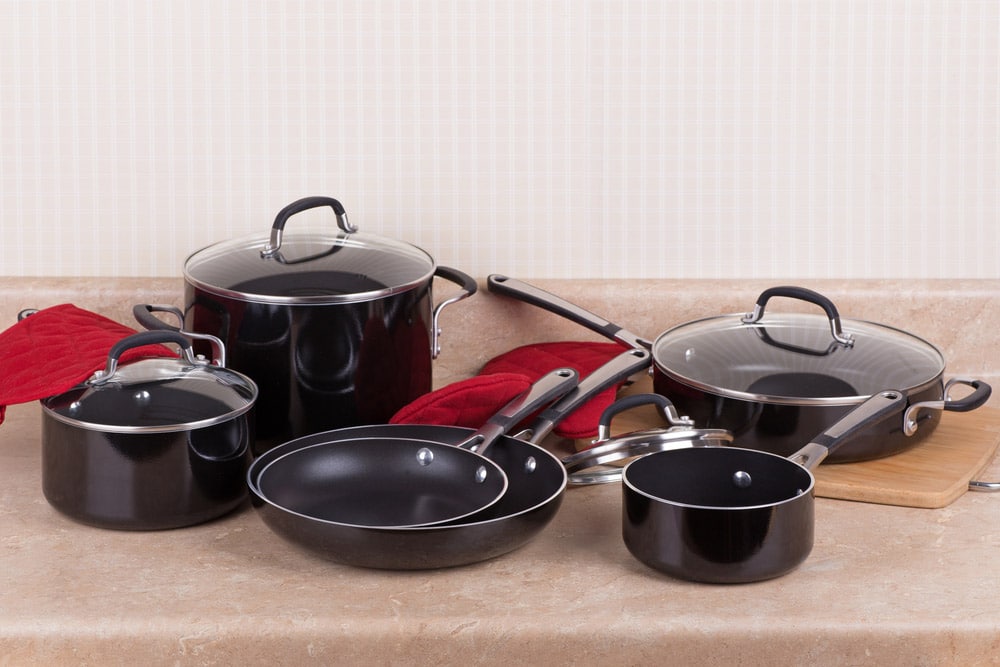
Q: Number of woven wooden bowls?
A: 0